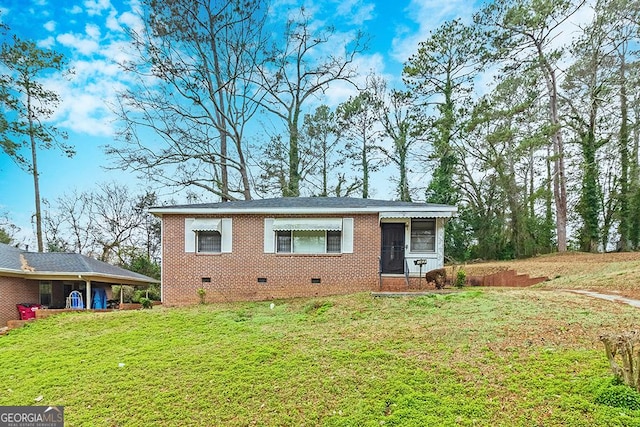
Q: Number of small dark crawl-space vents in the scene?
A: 3